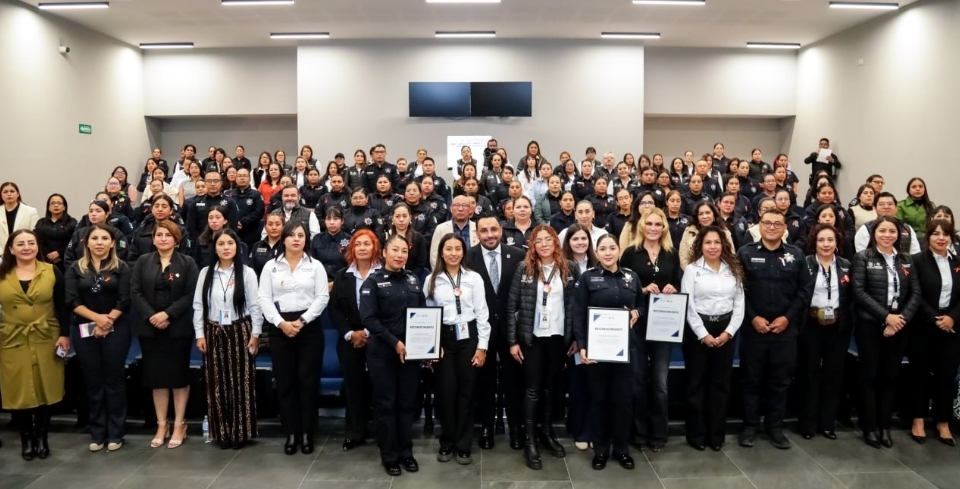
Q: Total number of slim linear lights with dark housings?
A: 10